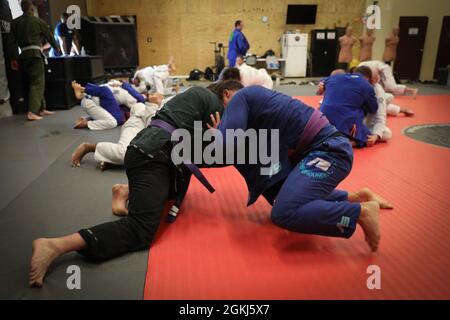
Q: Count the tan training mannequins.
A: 3